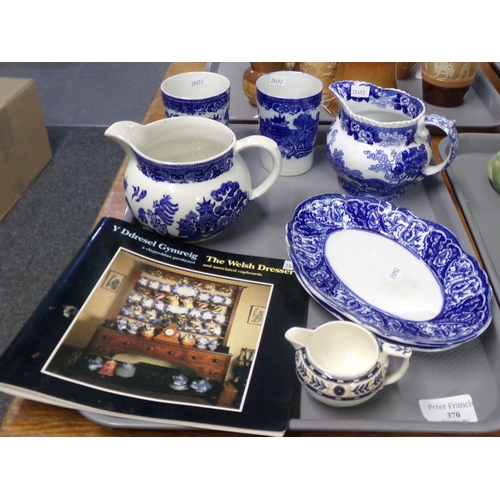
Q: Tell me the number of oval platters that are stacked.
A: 2